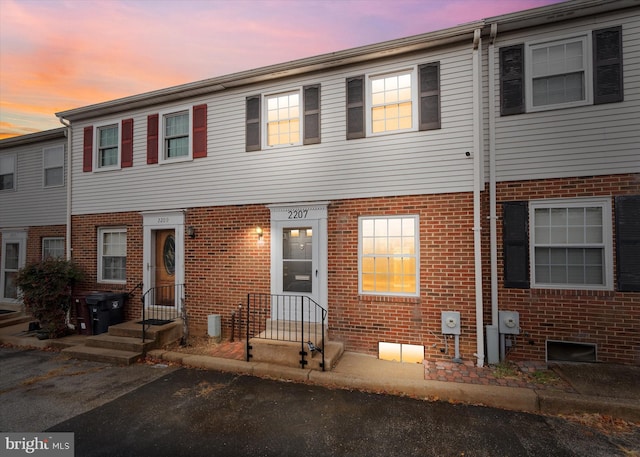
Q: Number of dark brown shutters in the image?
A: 4